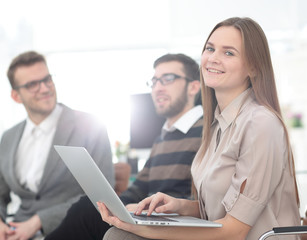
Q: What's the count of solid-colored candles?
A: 0